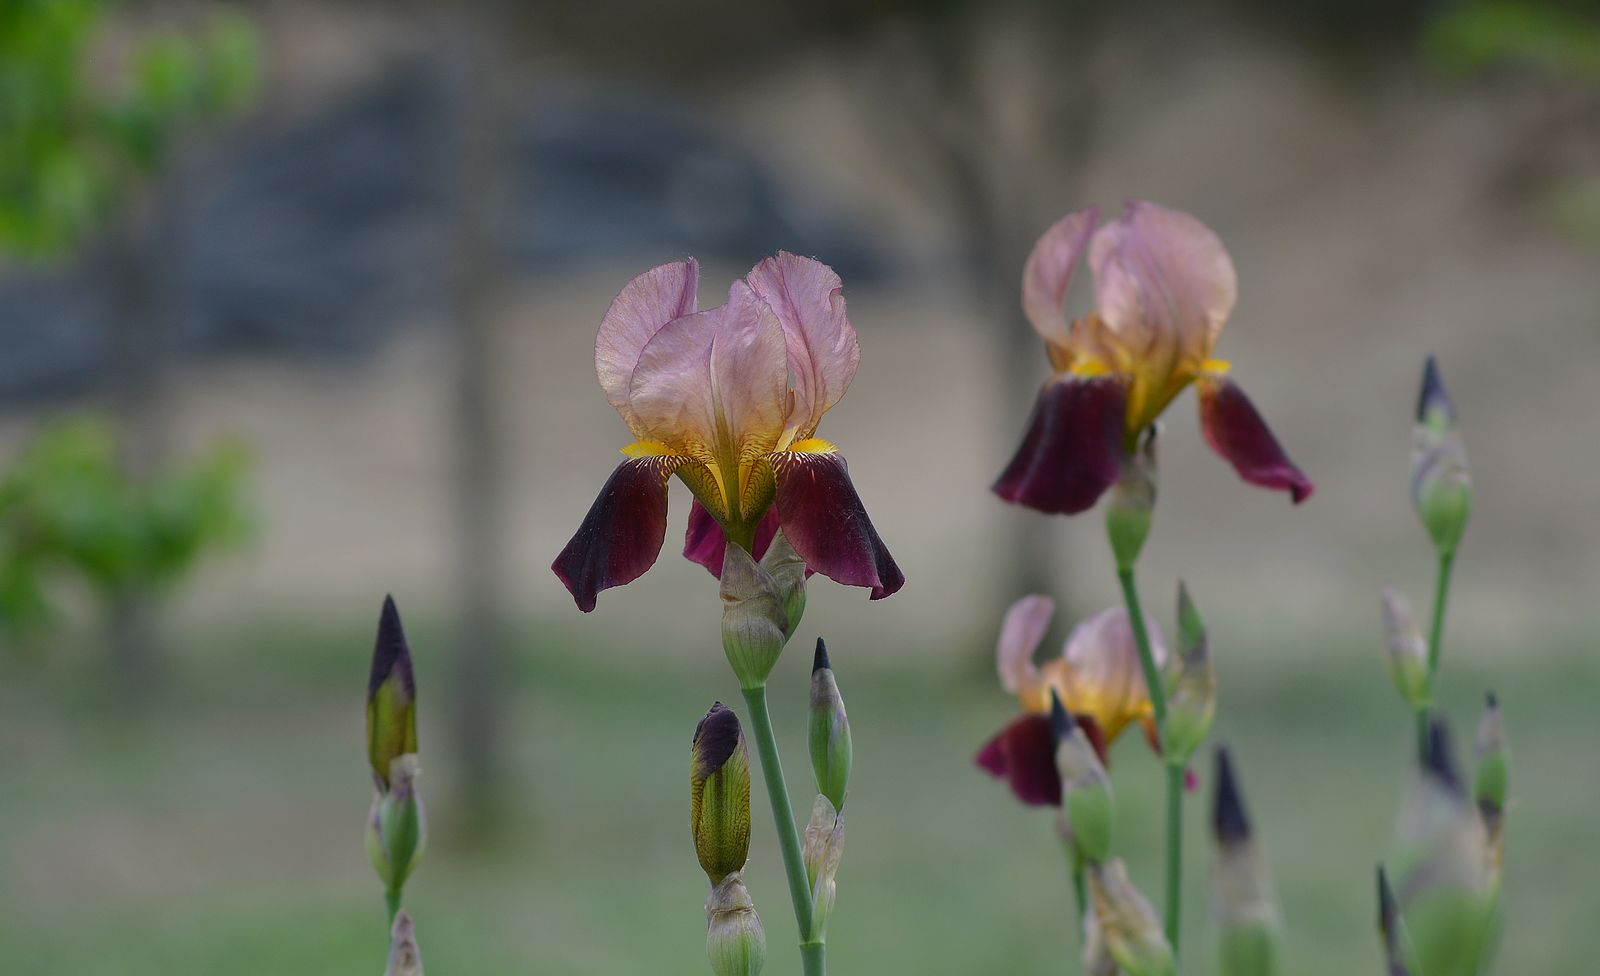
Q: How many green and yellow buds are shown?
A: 2